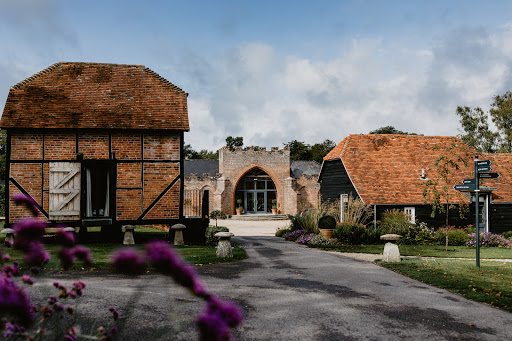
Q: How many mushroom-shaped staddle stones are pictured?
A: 6